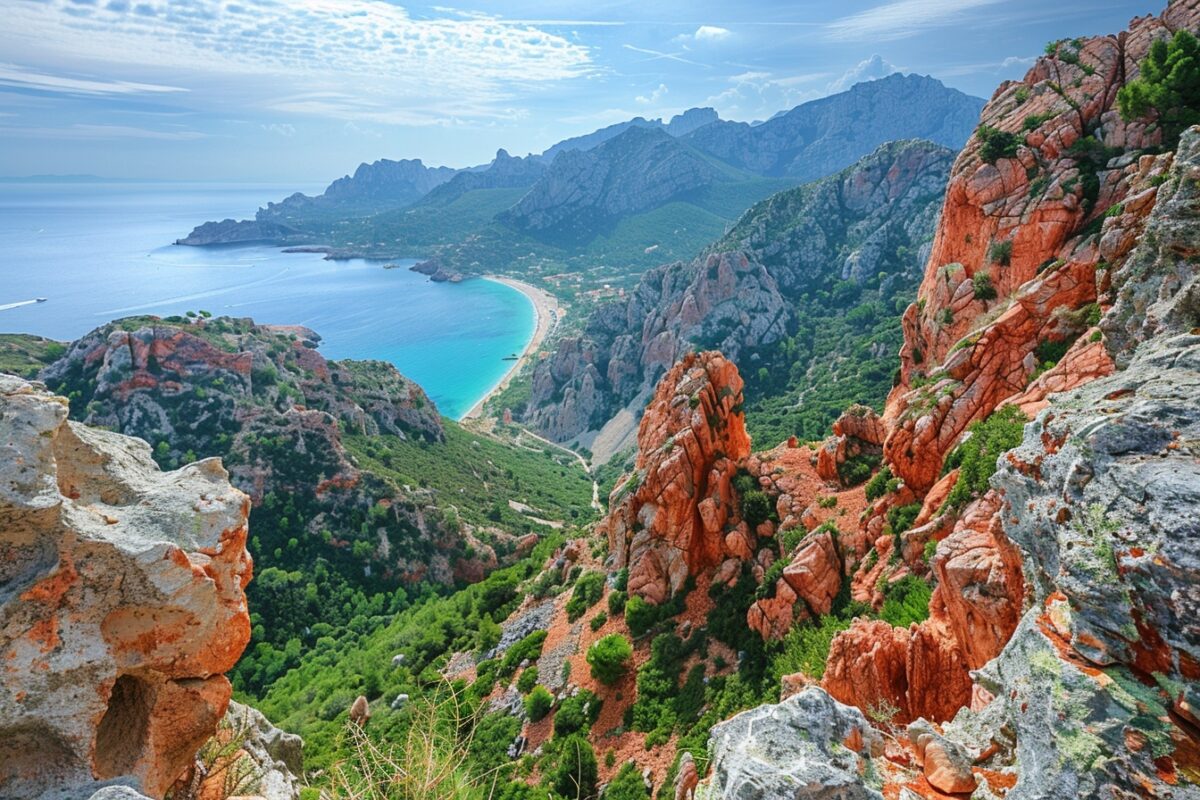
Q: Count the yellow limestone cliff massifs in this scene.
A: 0